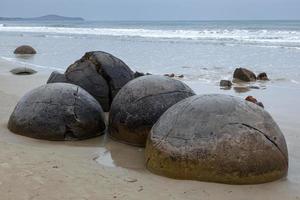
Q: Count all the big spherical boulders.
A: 4